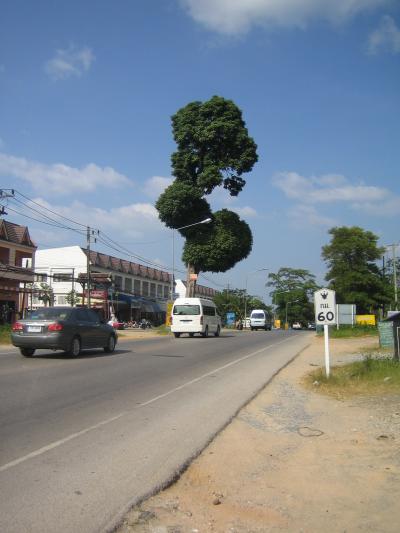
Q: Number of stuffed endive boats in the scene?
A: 0